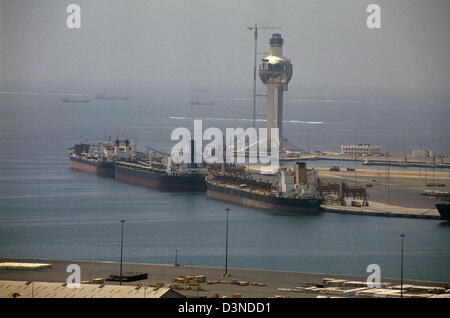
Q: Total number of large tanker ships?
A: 3